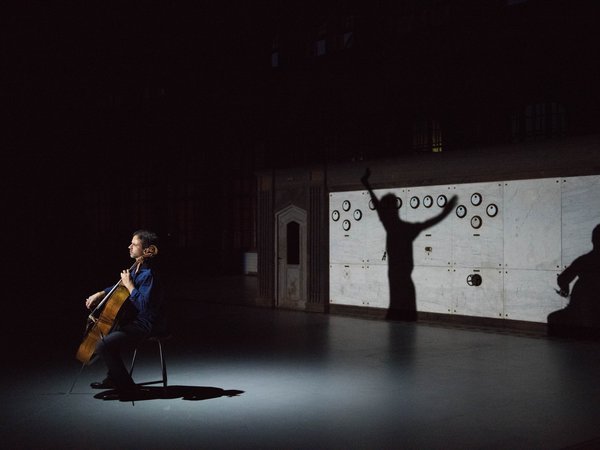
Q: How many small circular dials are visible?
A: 13